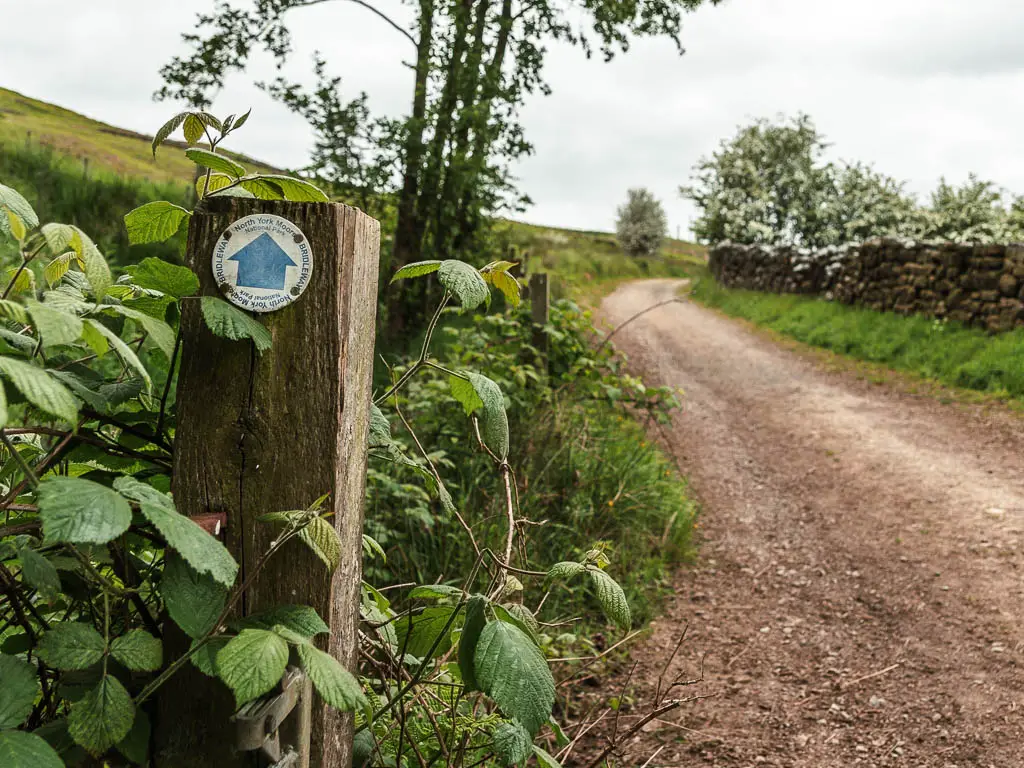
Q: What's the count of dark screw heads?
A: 4